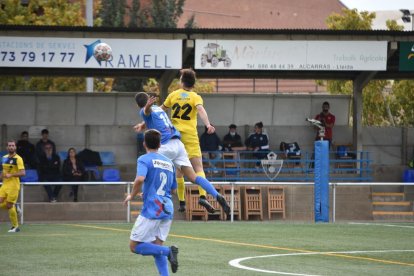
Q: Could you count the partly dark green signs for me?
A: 1